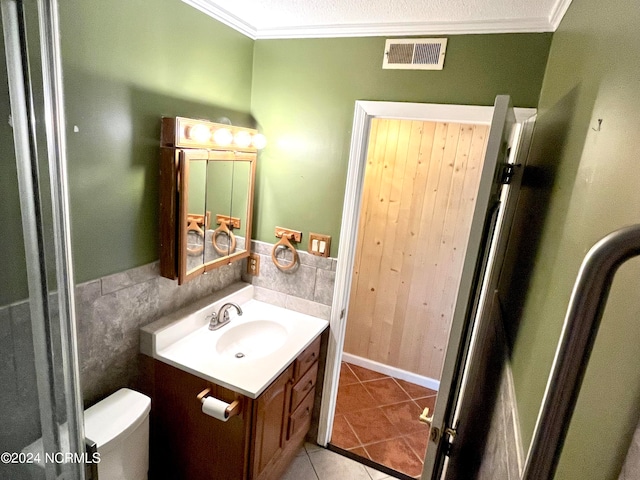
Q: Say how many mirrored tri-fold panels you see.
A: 3